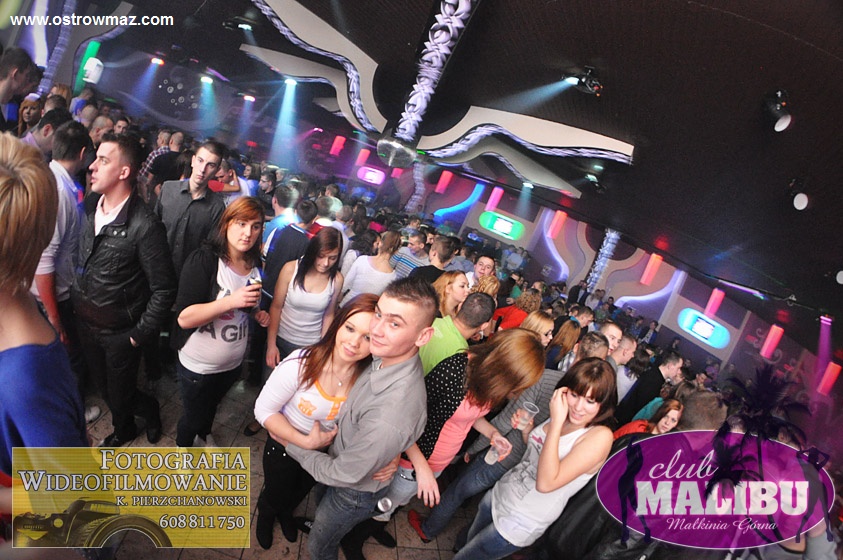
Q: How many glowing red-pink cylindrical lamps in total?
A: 10